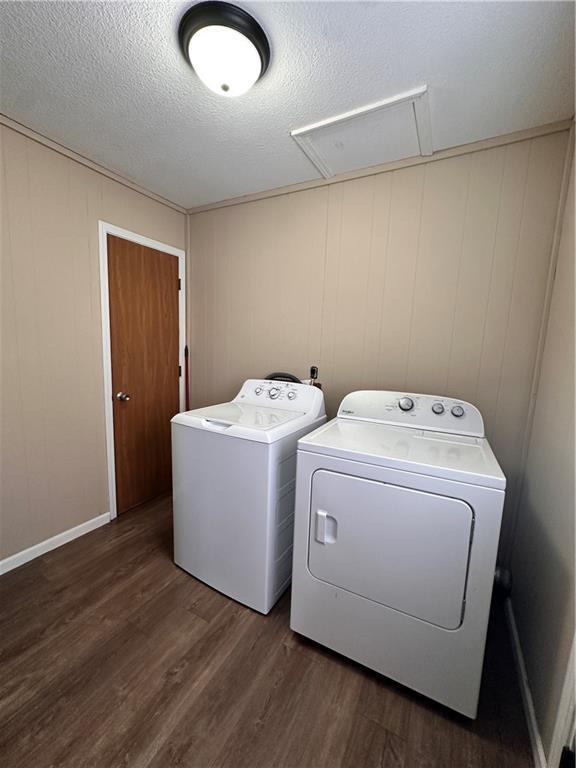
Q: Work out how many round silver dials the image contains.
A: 6